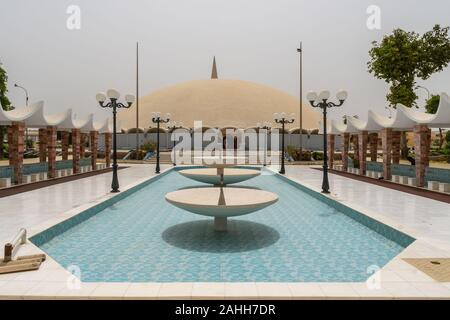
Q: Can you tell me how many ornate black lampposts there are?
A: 6